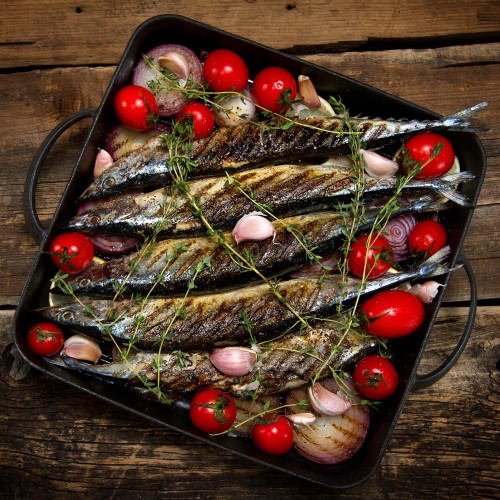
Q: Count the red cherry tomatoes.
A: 13